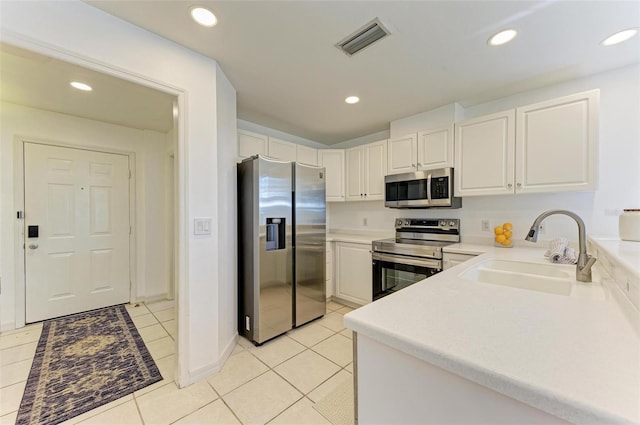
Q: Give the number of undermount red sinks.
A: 0